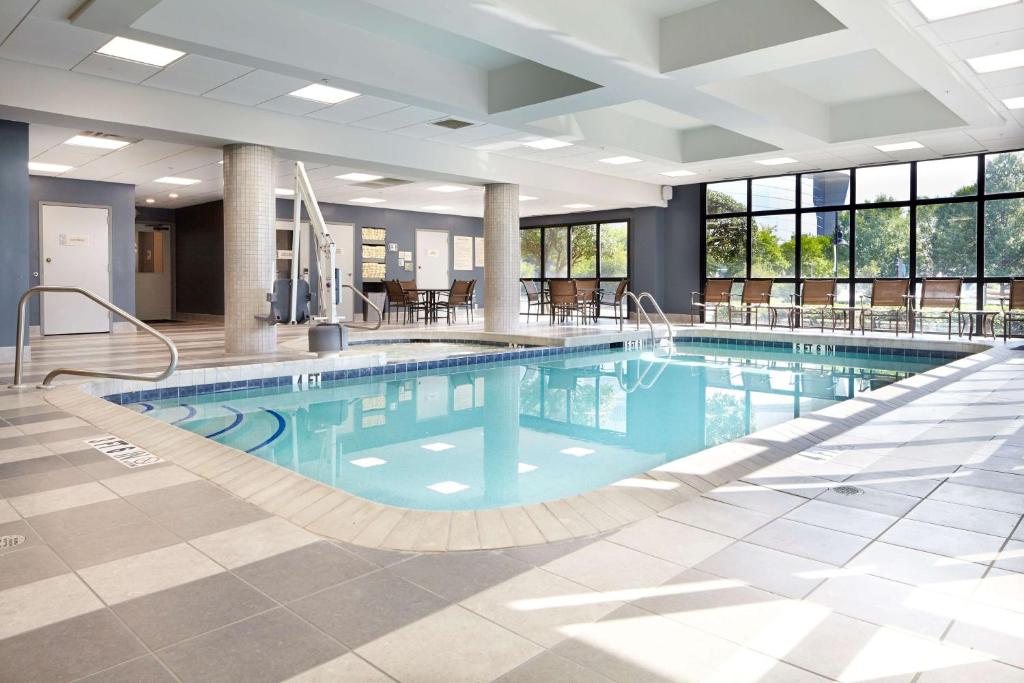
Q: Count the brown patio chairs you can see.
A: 14